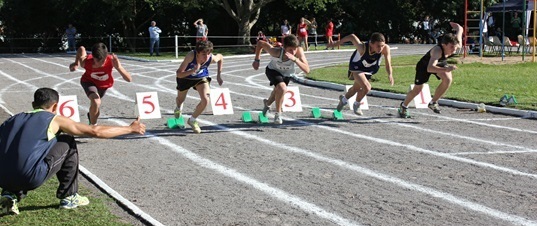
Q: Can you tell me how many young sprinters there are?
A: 5